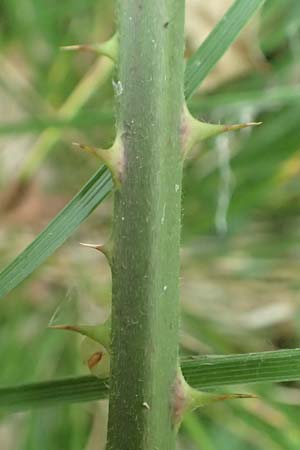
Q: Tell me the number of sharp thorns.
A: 6